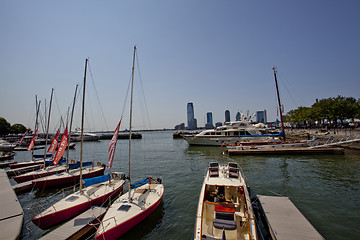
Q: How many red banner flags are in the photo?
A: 5